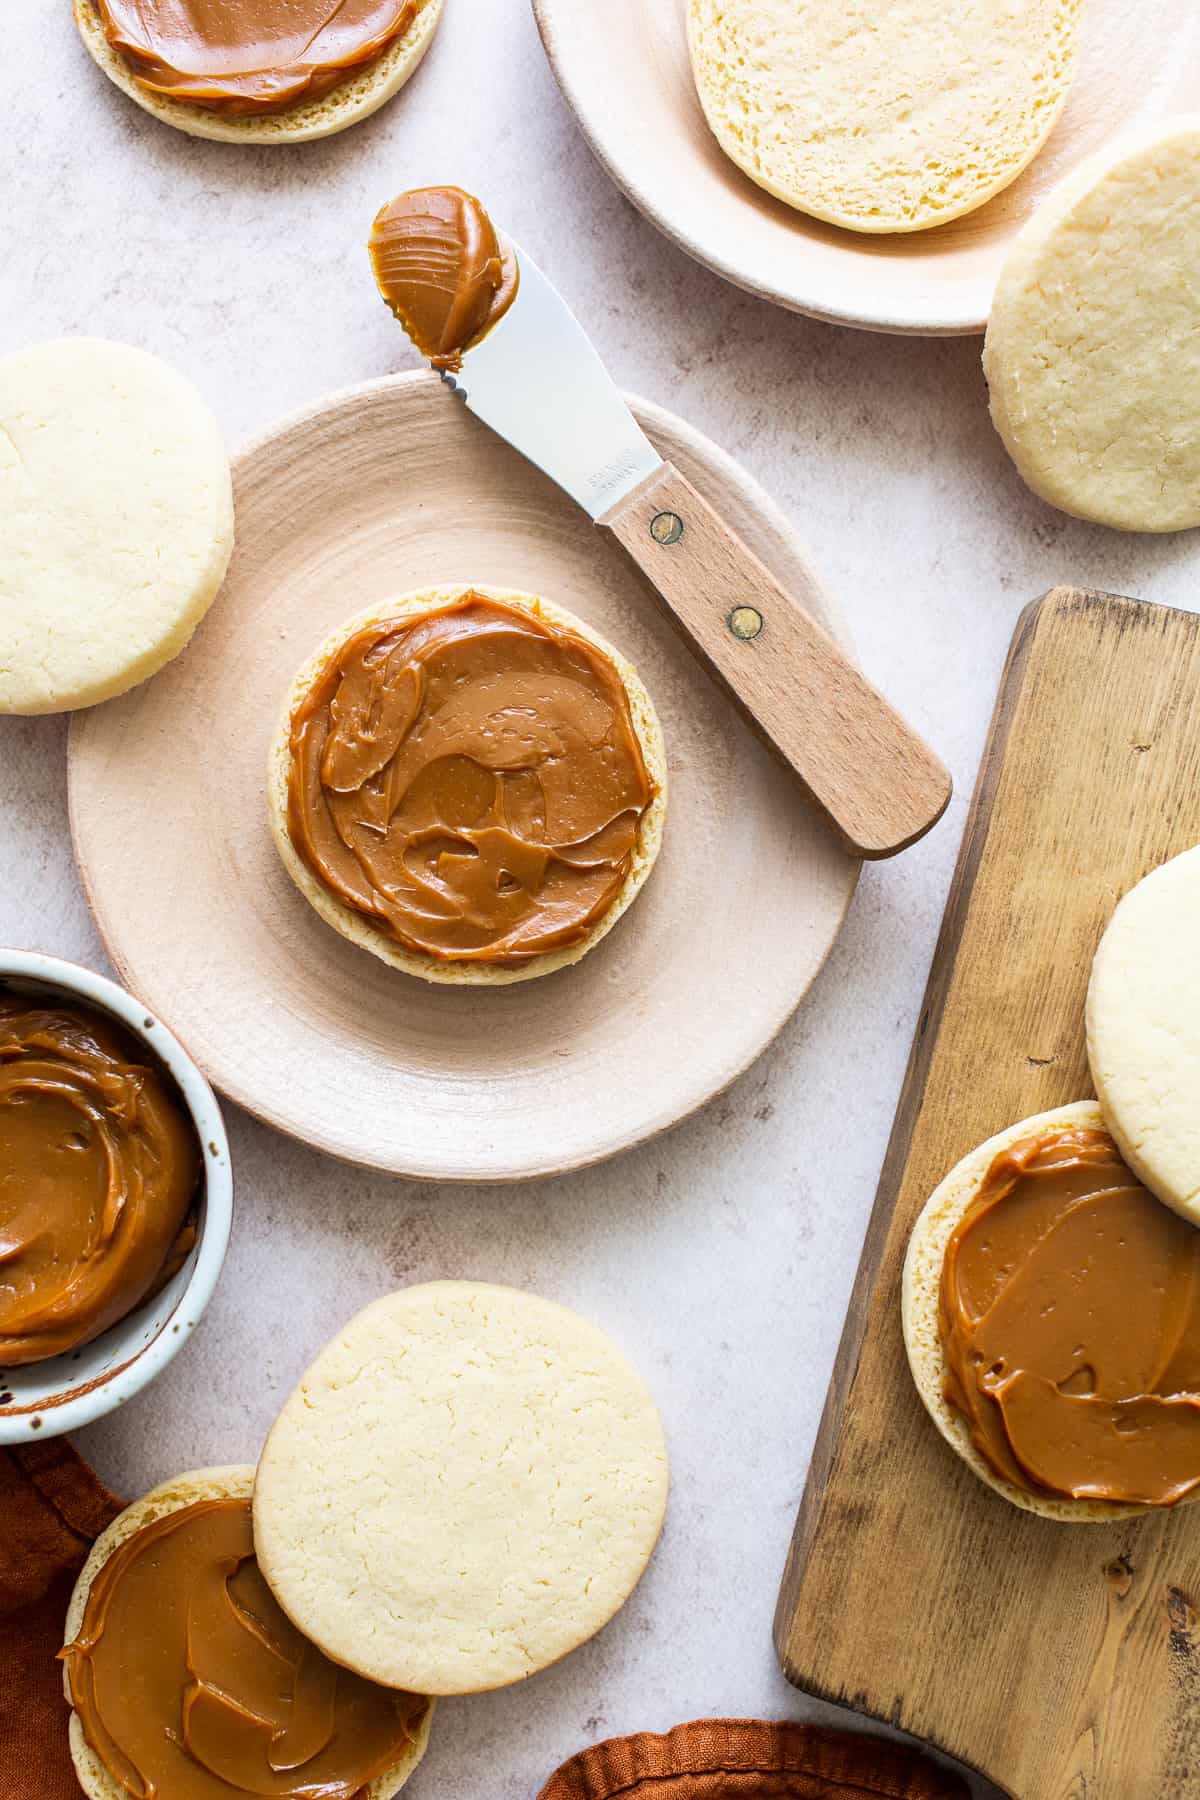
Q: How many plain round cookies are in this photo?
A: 5